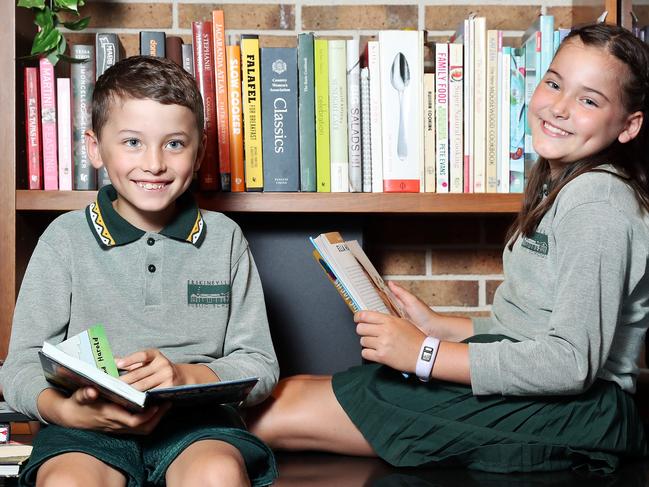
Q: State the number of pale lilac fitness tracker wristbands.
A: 1